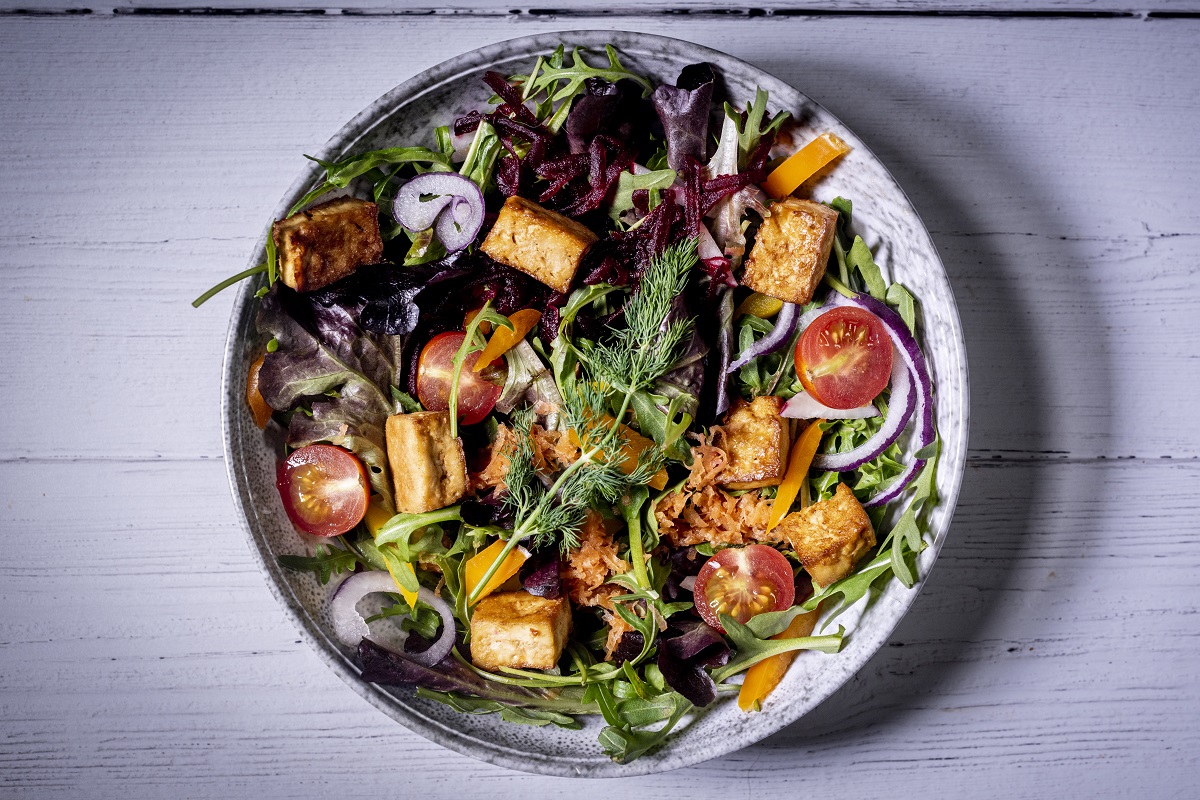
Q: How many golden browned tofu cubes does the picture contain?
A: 7